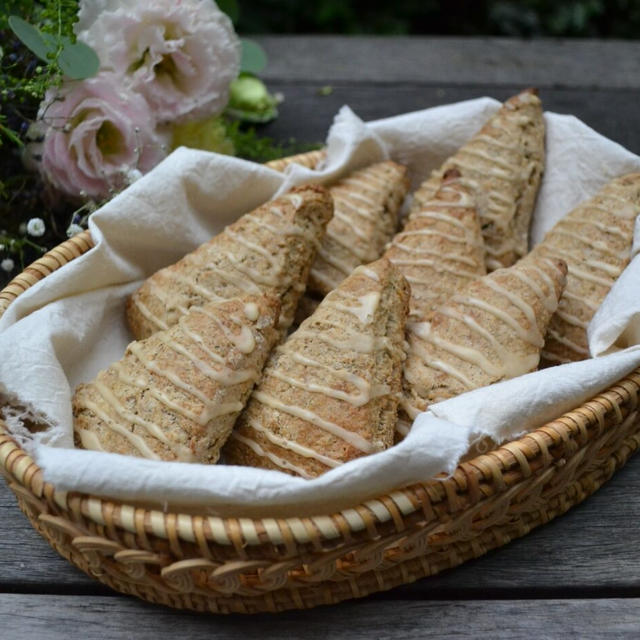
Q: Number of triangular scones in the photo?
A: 8